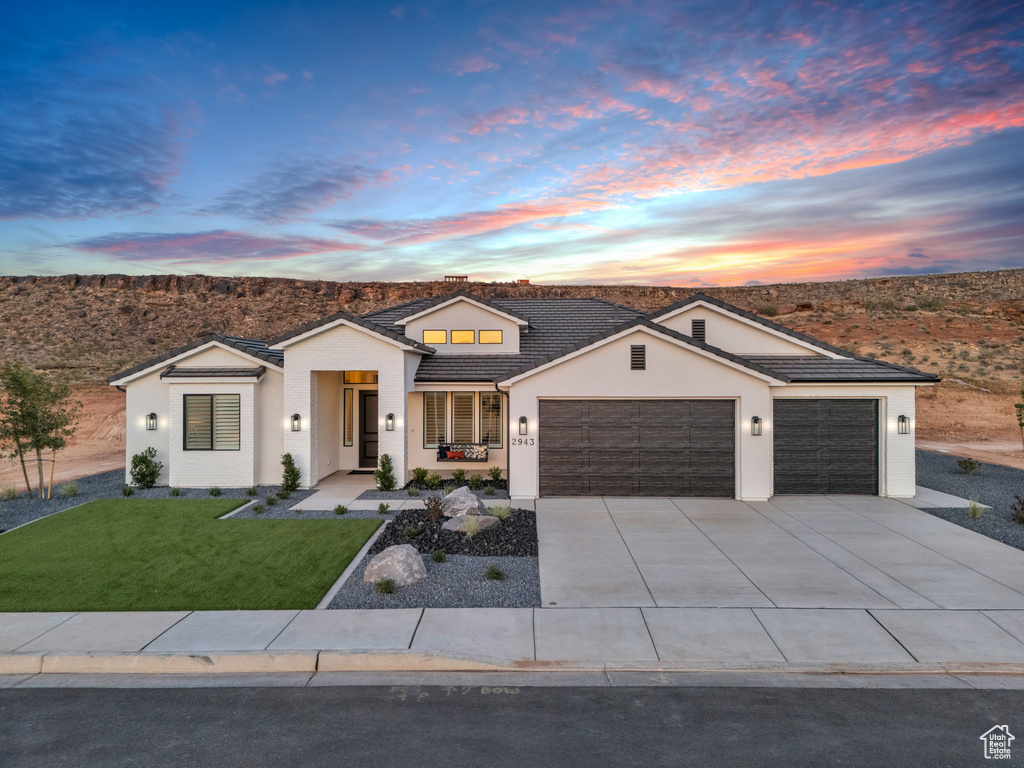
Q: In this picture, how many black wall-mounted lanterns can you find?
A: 6